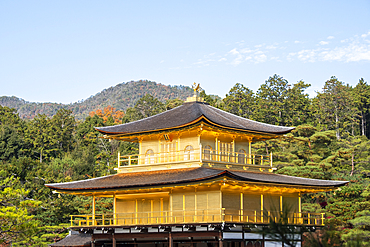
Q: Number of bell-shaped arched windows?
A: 4